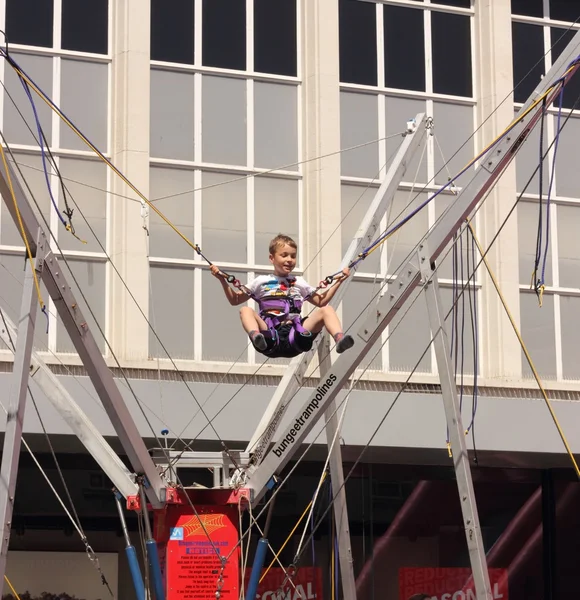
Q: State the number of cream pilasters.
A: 3